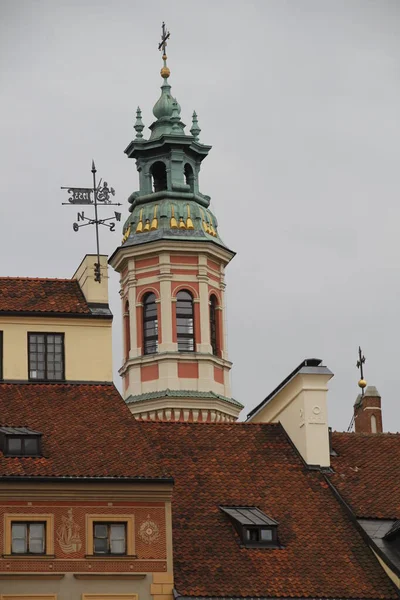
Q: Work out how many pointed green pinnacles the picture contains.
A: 3